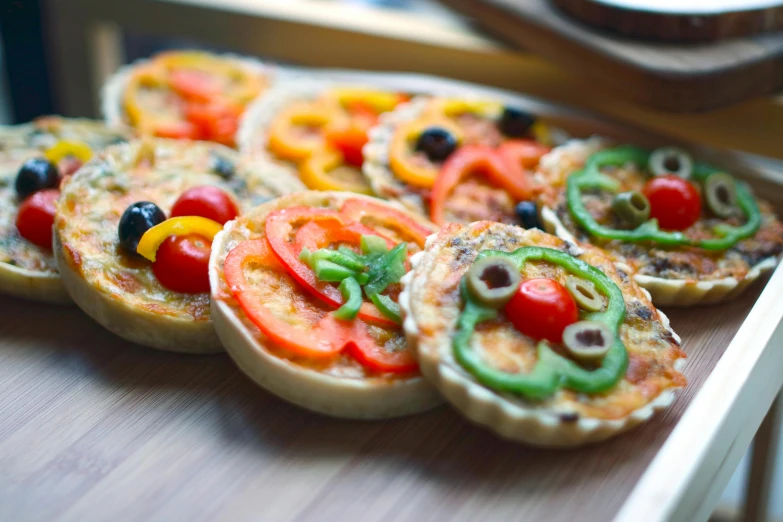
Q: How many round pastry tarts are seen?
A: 8